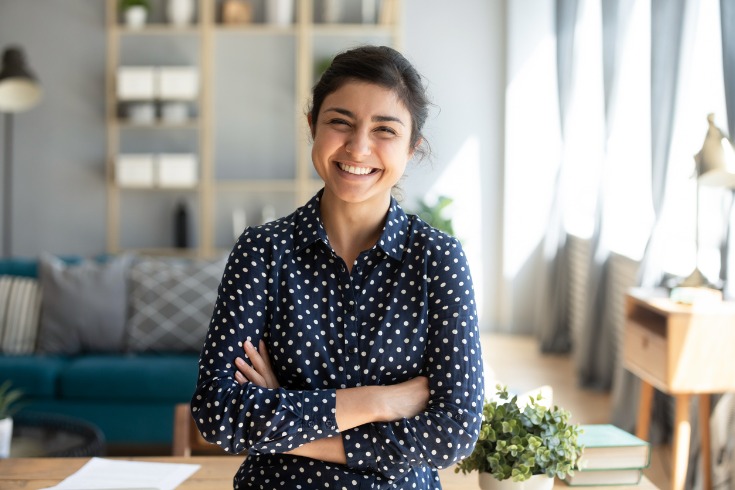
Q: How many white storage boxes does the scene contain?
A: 4